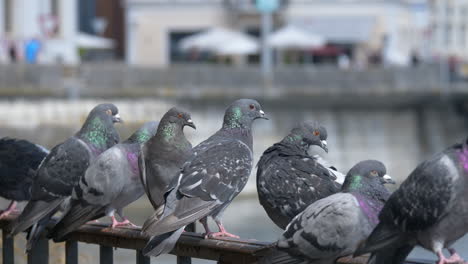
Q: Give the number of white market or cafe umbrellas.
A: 3